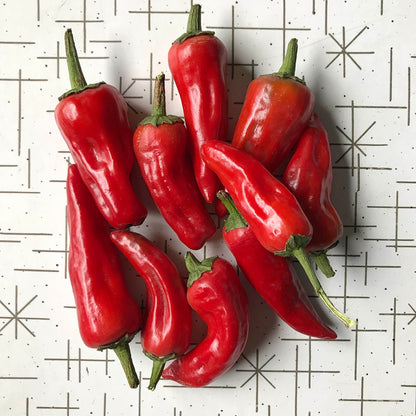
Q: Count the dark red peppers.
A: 10